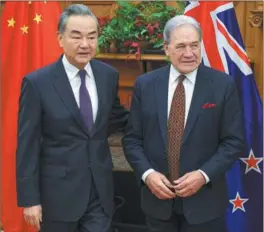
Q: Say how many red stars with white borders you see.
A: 2